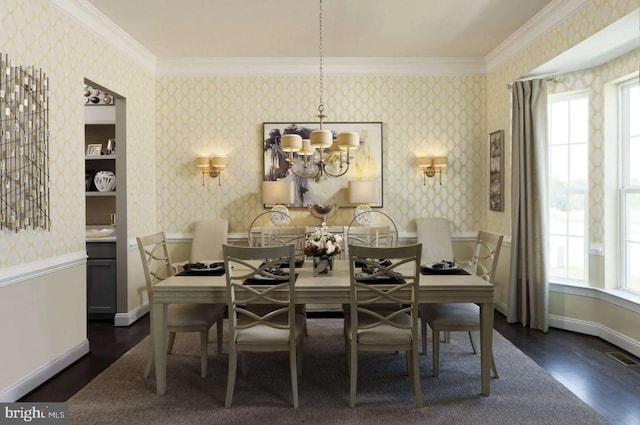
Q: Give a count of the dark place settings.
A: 6